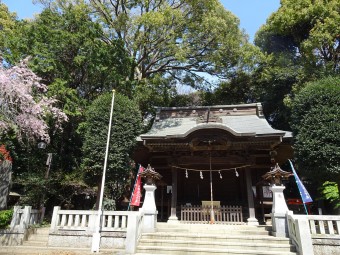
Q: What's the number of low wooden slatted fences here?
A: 1